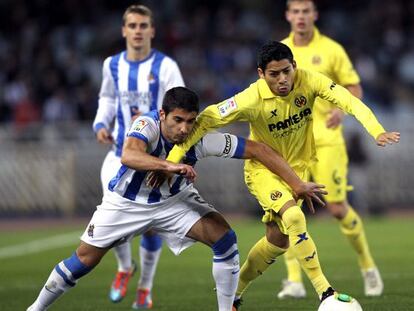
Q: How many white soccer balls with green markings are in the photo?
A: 1